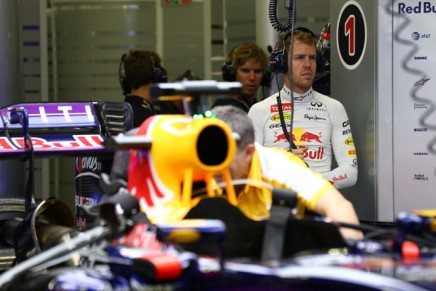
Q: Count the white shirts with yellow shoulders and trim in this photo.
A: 1